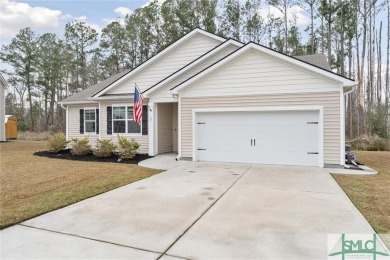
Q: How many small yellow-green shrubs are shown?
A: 4